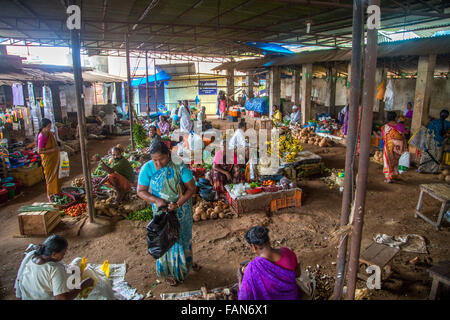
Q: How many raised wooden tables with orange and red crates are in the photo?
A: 1